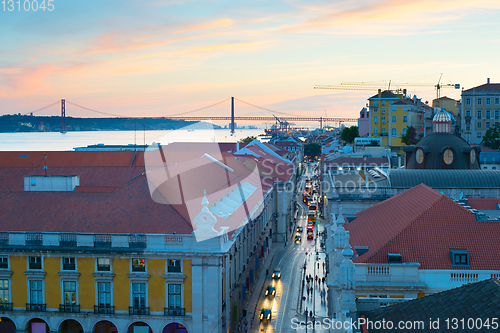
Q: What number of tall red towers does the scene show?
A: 2